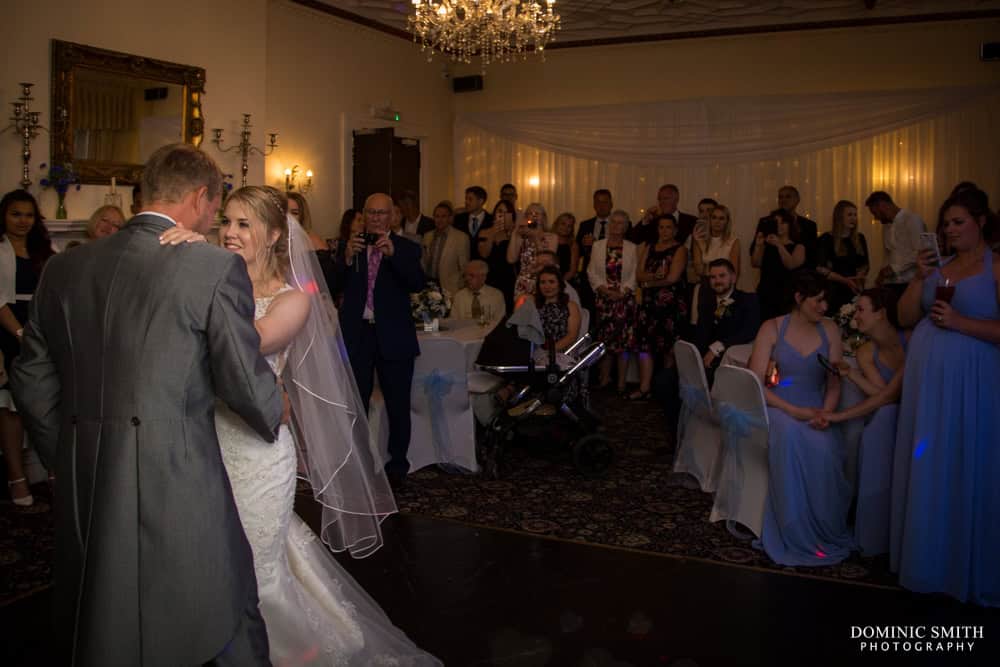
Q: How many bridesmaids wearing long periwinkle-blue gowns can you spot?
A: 3